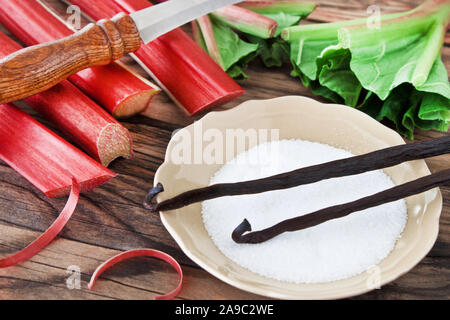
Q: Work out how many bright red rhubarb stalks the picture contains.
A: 4